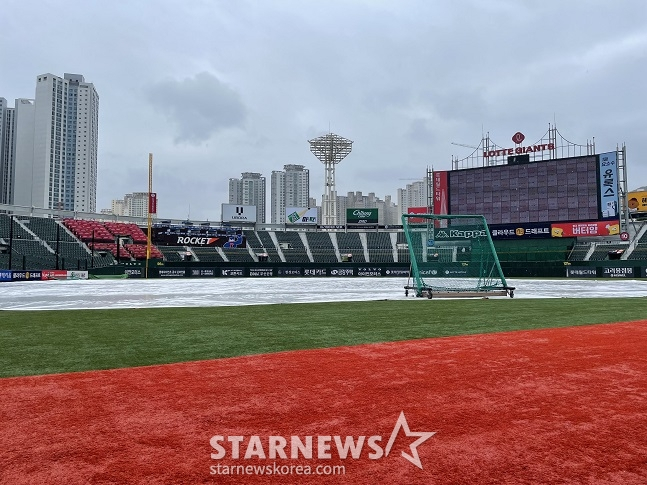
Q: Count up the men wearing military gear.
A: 0